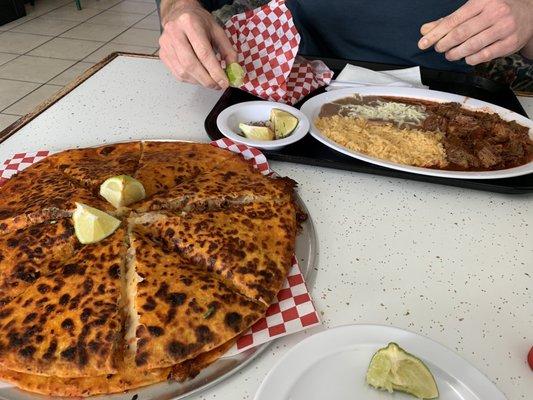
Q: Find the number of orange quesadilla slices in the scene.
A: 8